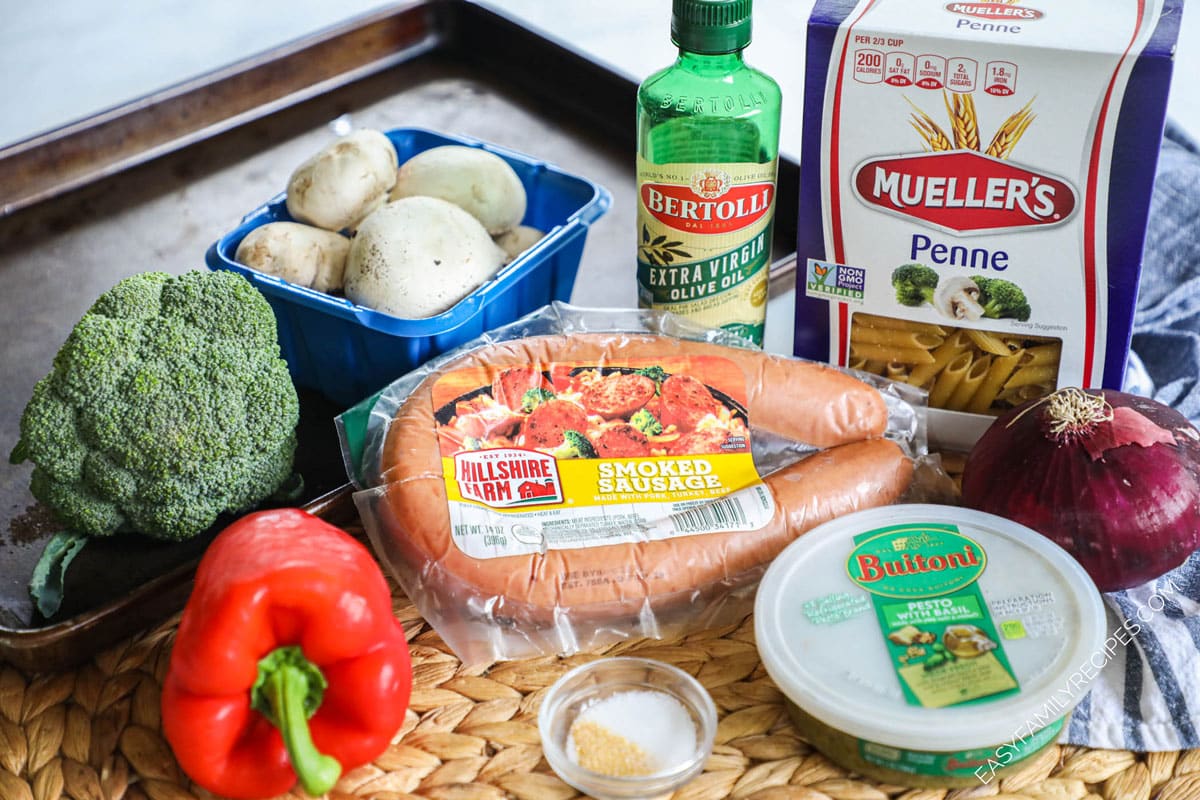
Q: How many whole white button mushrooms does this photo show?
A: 5